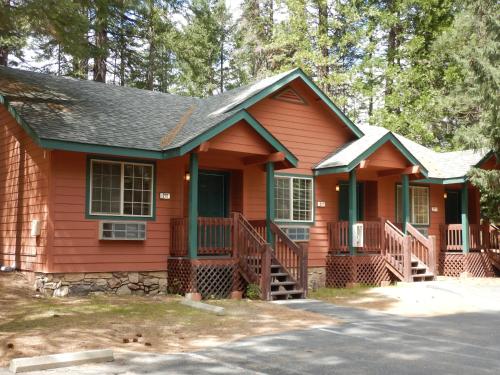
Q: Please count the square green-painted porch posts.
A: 5